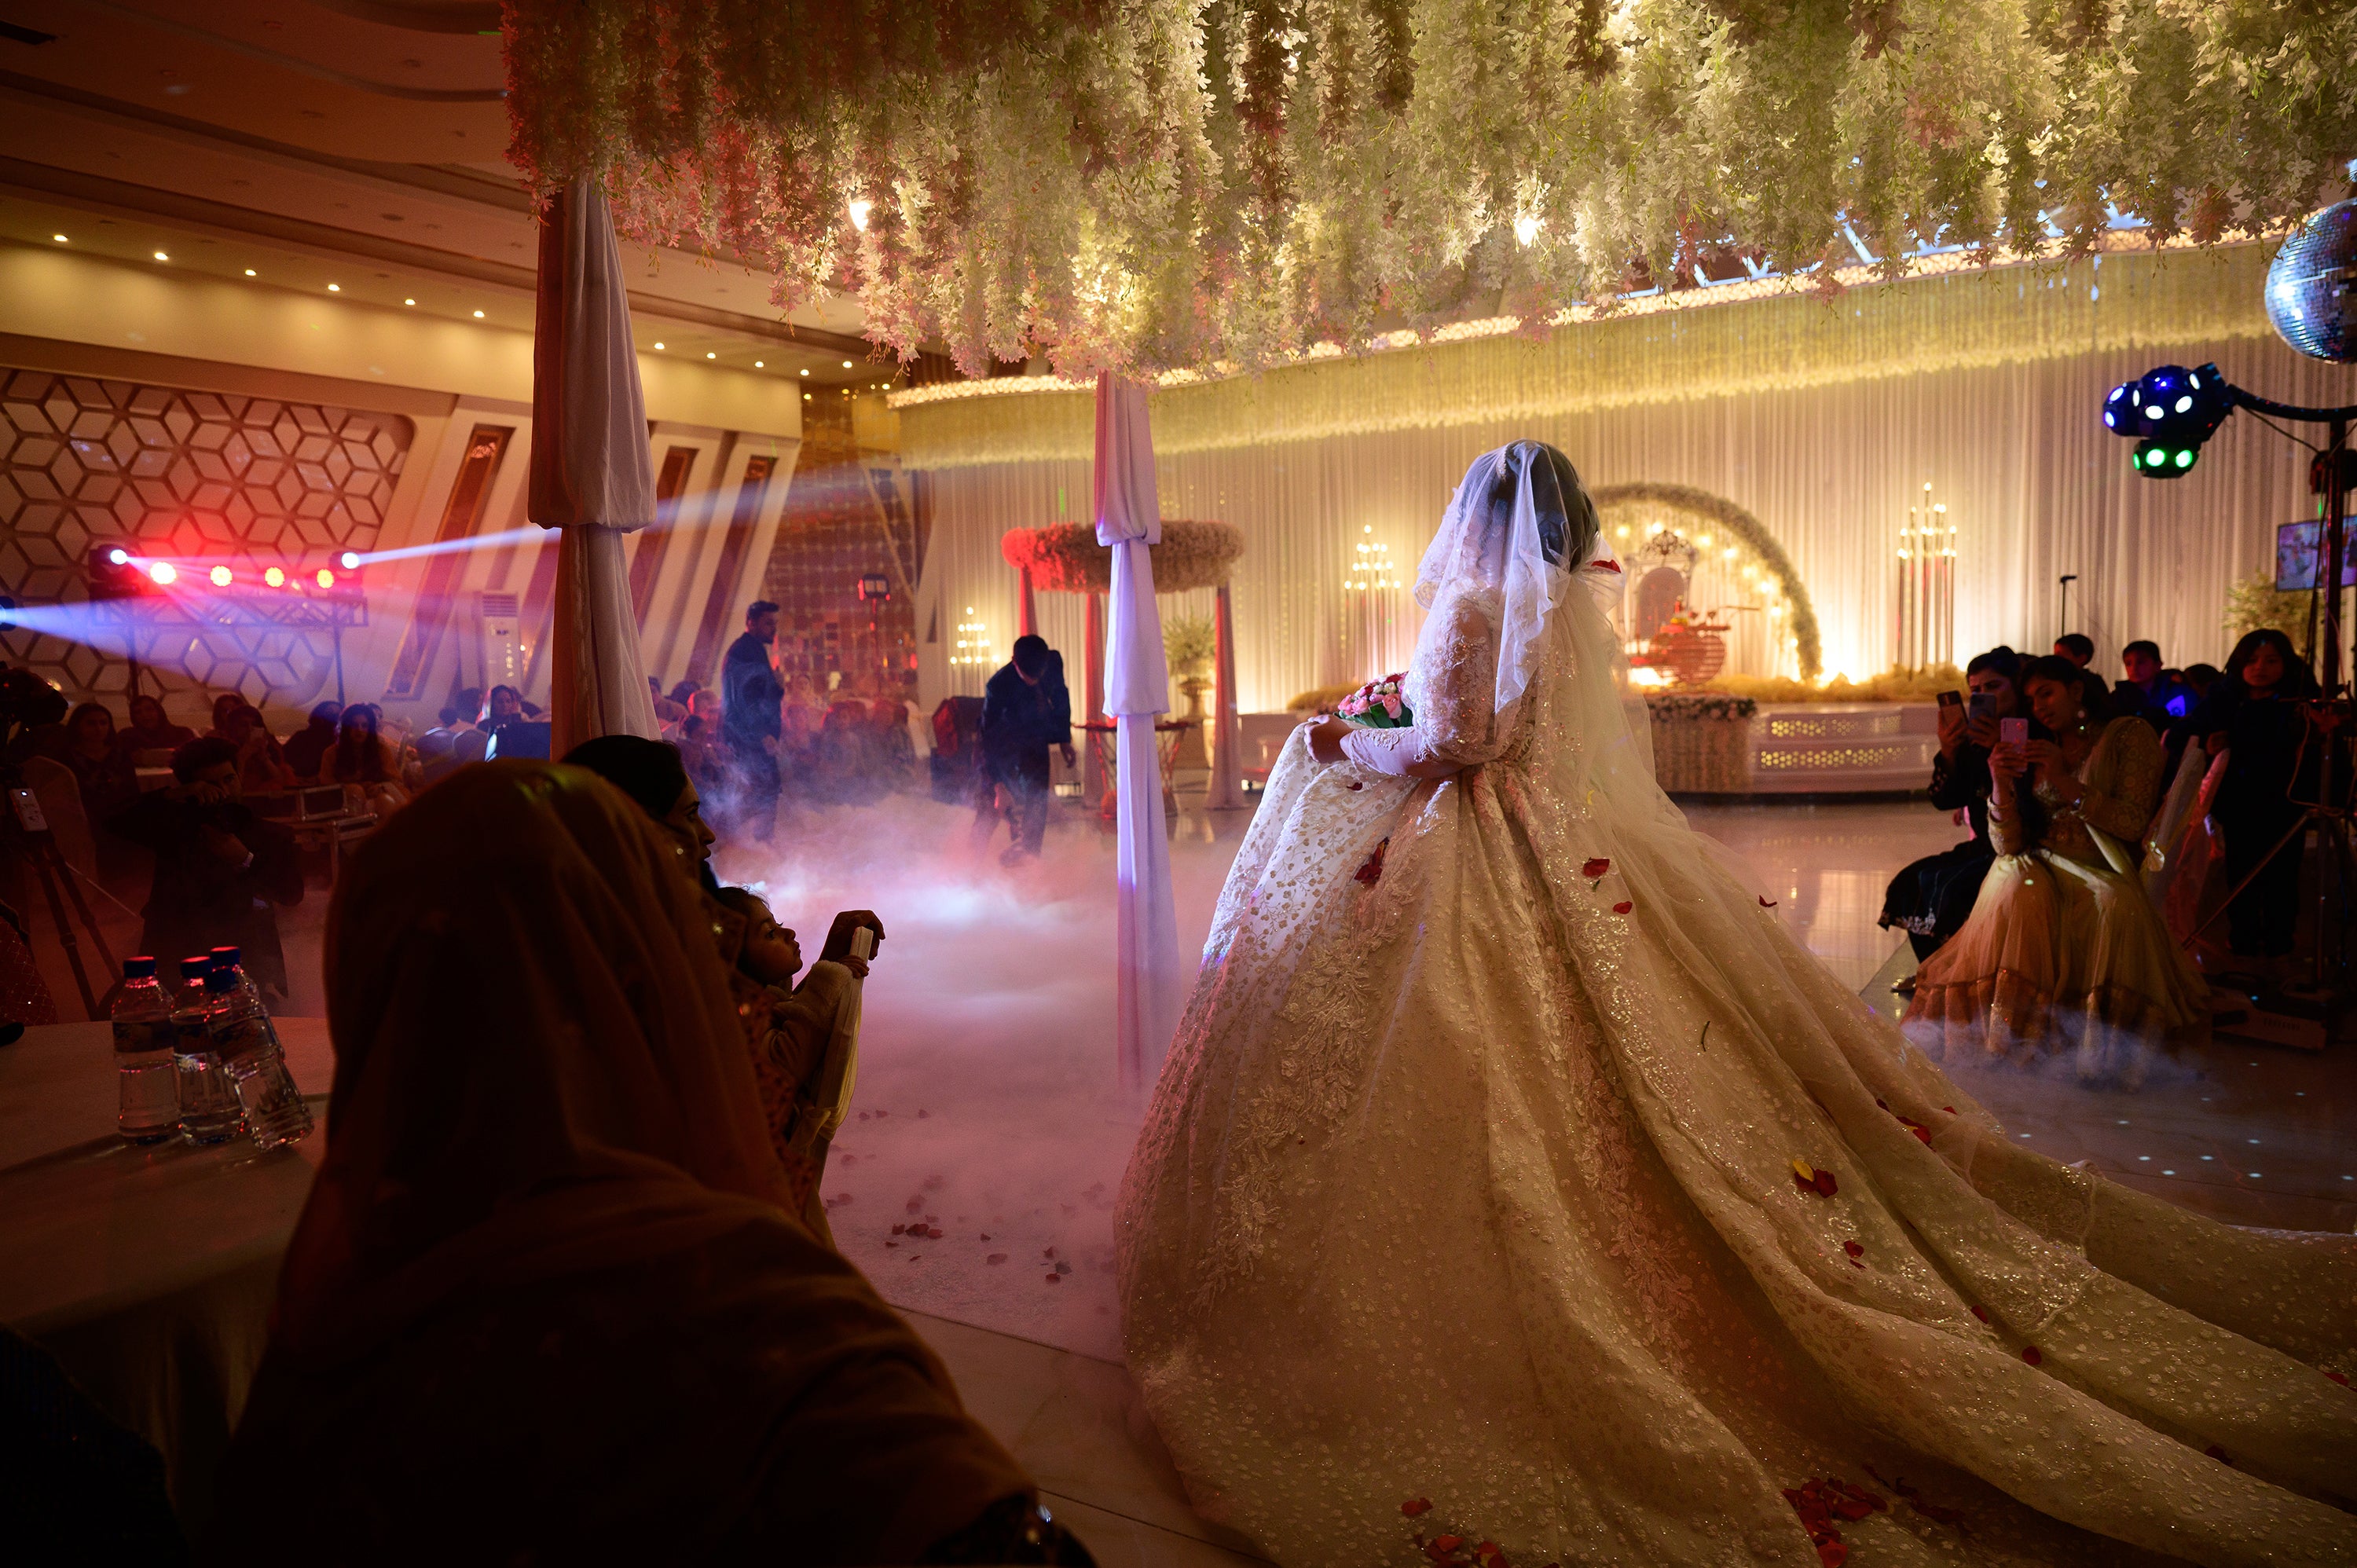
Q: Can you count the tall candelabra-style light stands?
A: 3